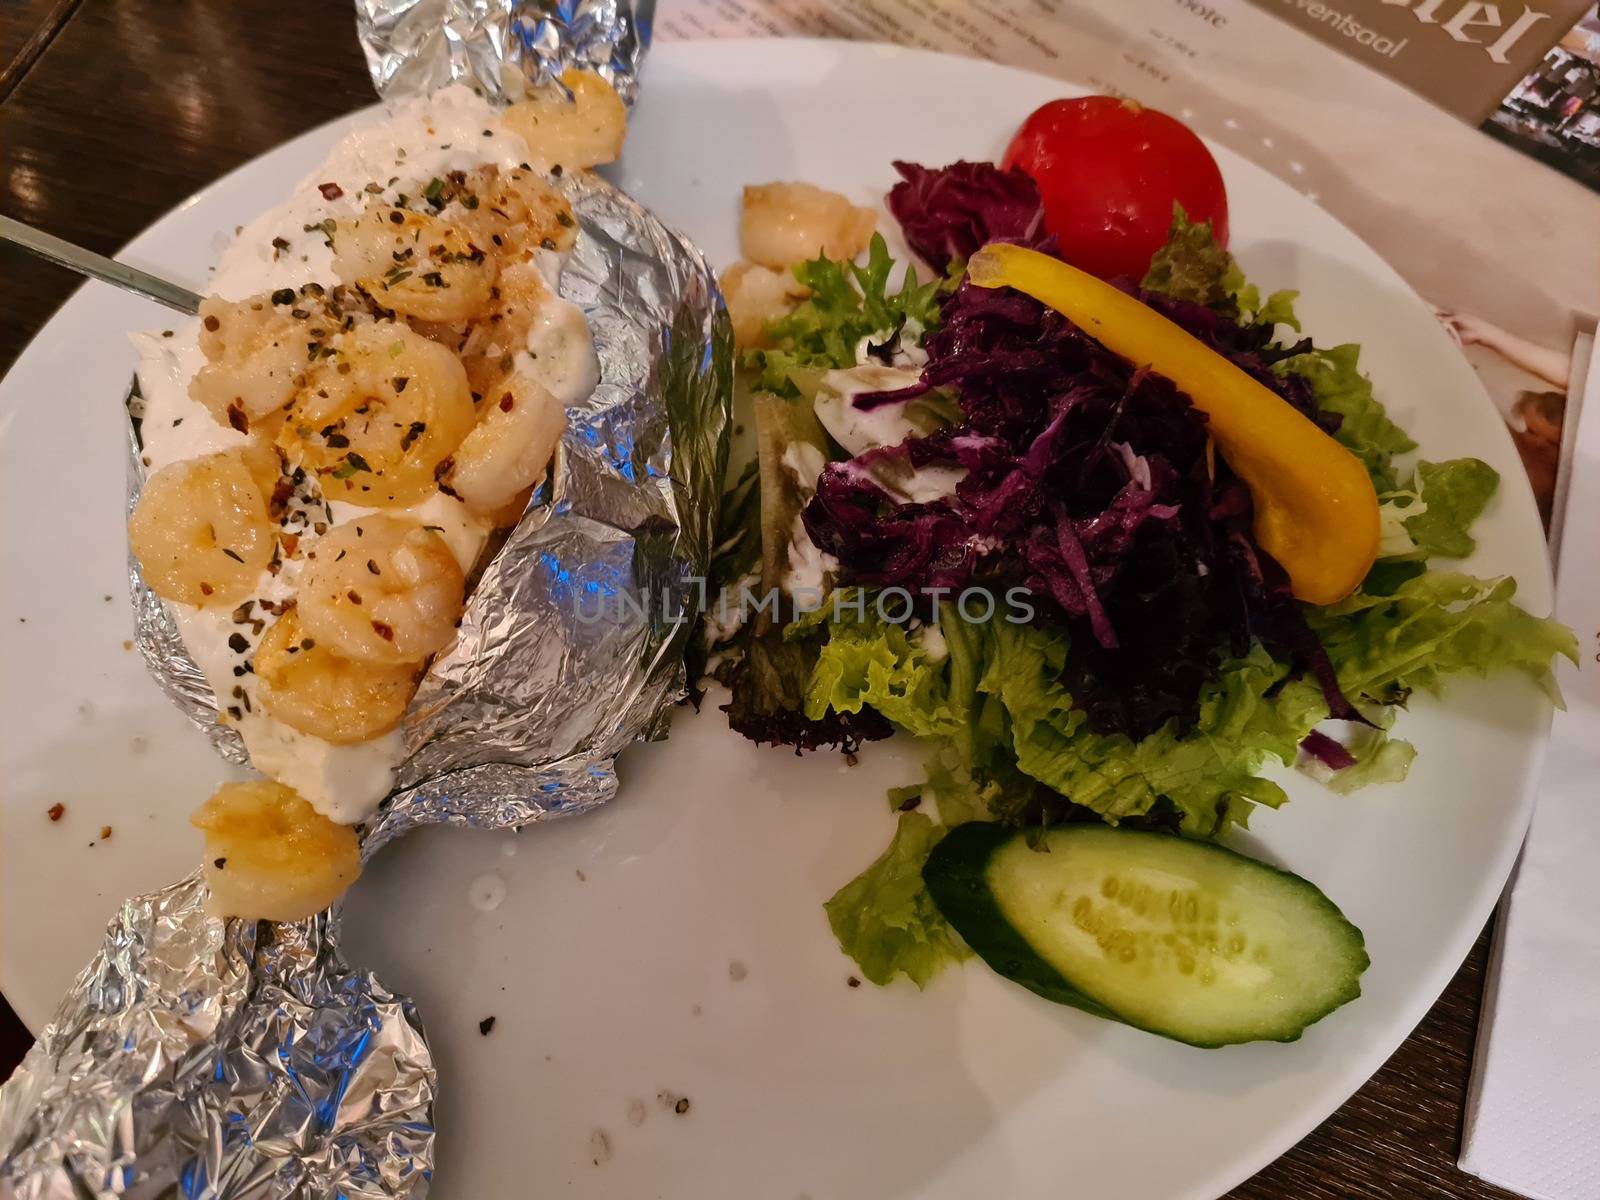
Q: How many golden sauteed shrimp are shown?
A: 12